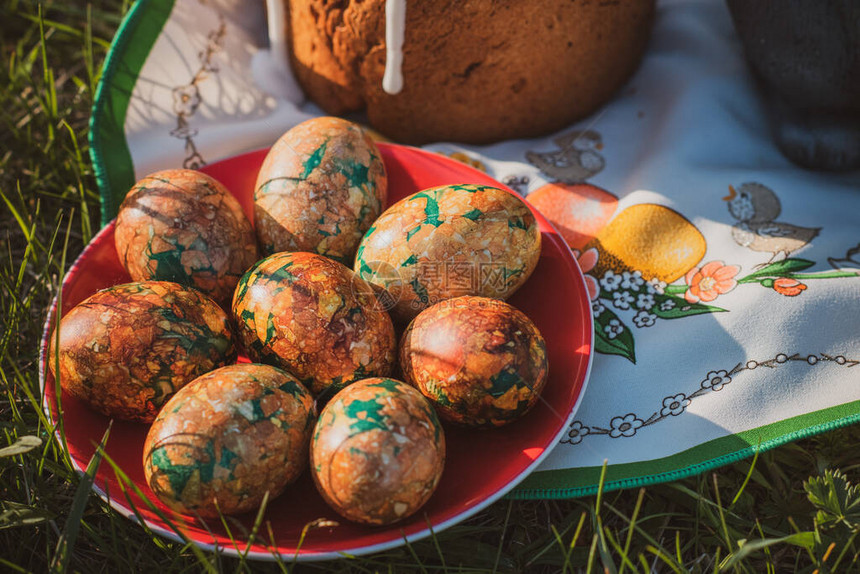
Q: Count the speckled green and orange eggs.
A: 8